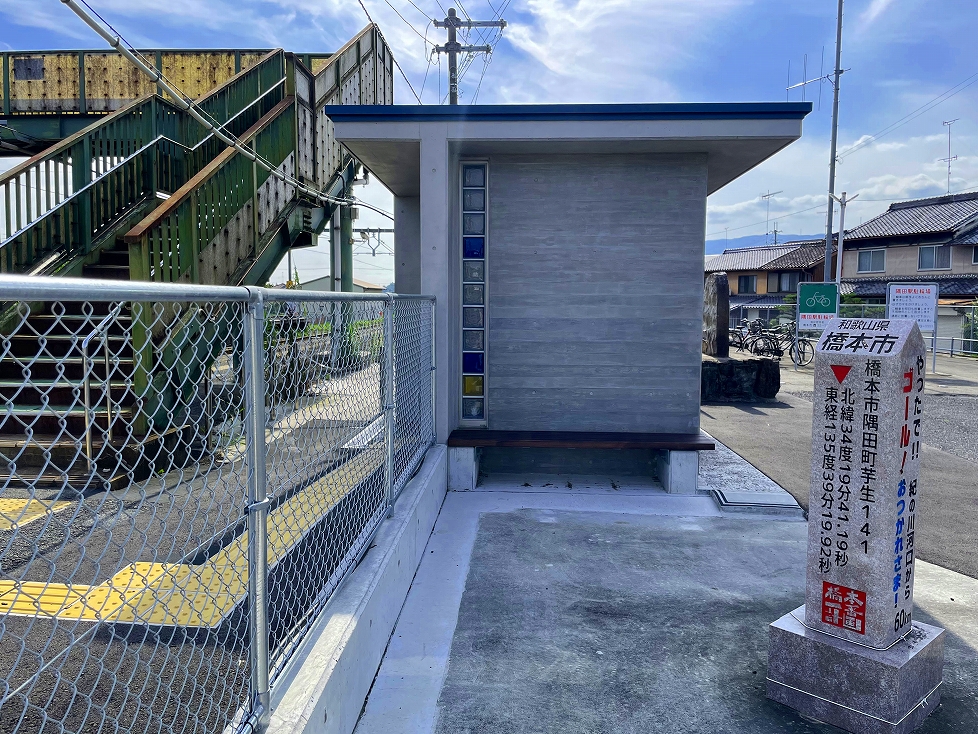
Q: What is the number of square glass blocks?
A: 11